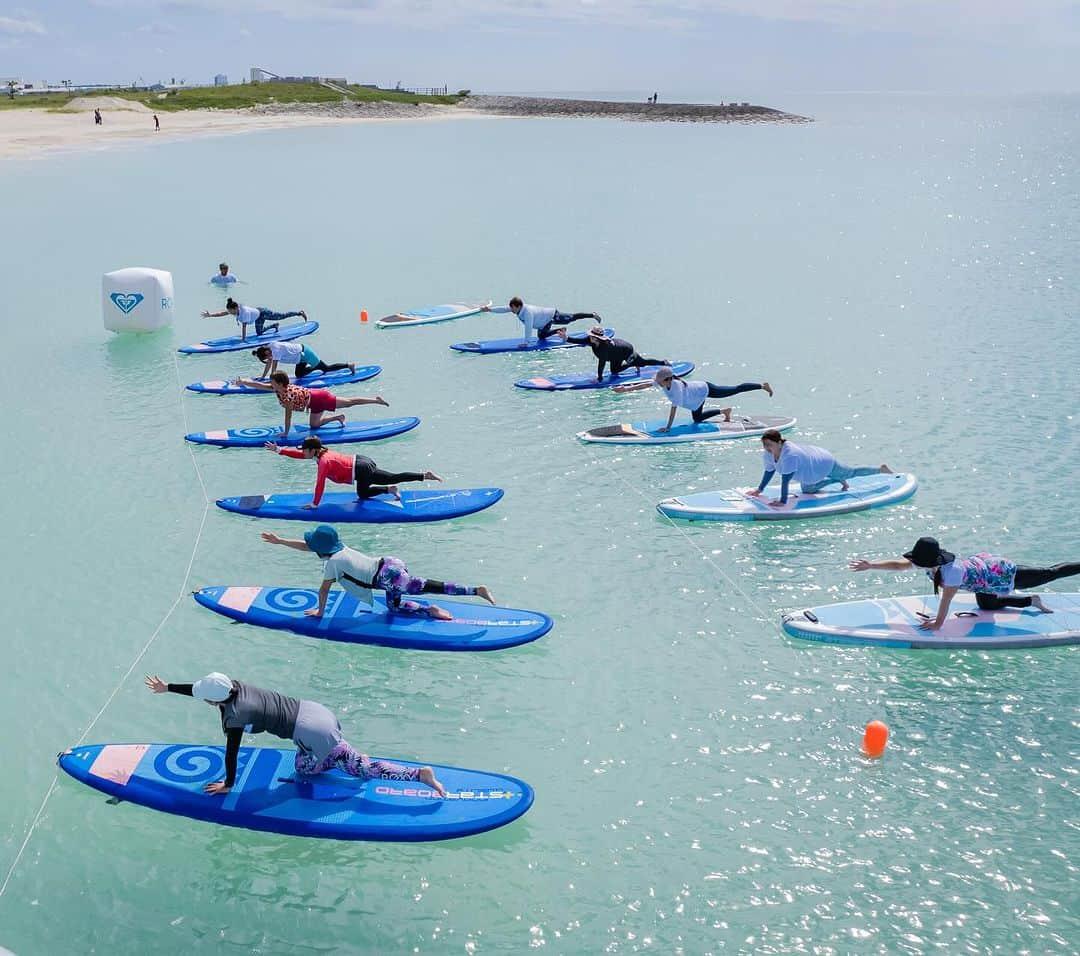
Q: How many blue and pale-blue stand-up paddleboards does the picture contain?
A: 12